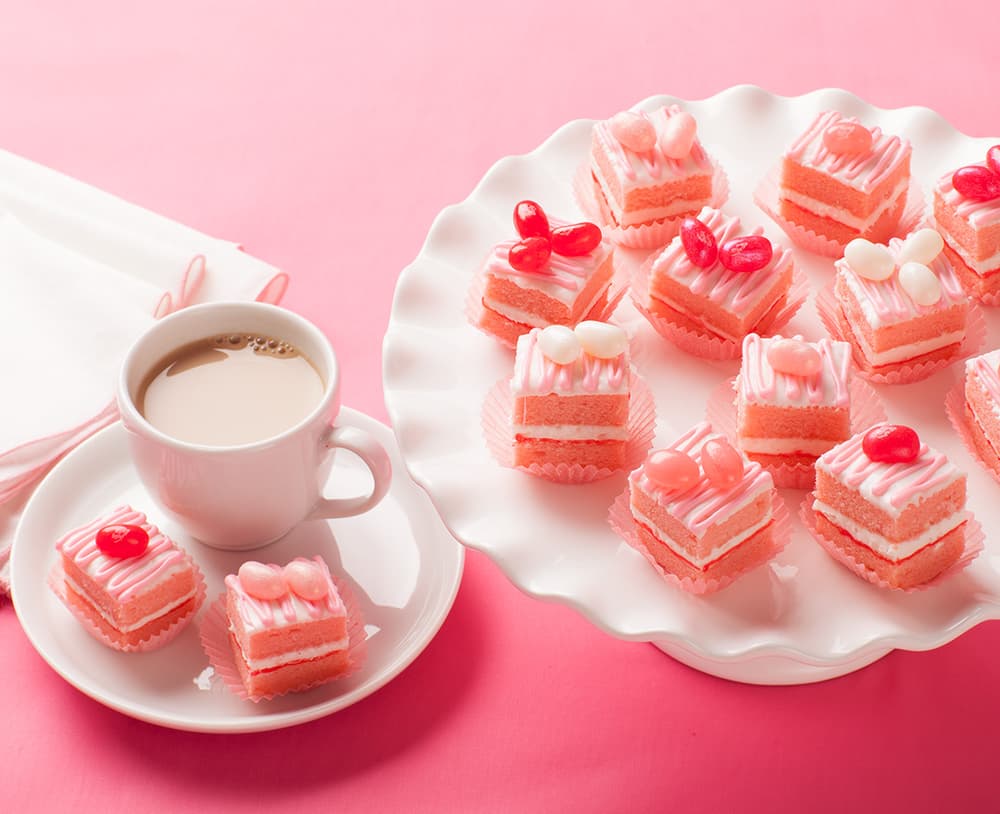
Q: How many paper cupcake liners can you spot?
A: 13